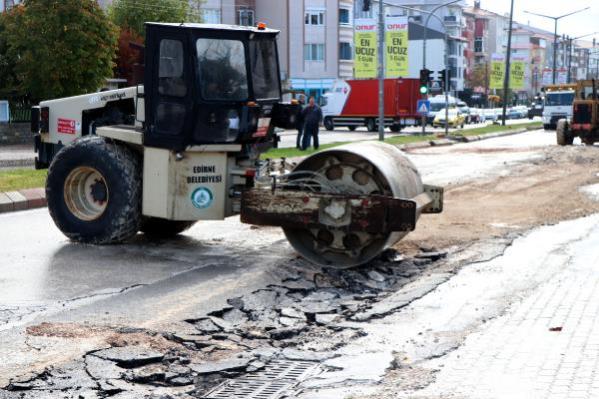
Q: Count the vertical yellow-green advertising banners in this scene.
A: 4